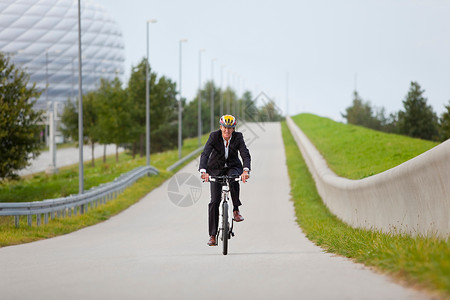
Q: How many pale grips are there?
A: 2